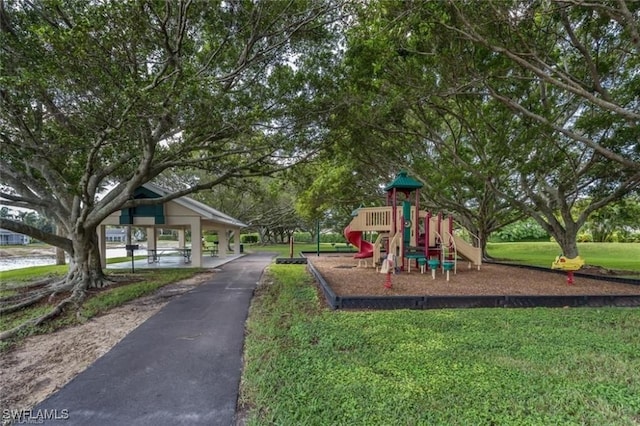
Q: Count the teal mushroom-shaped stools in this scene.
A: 3